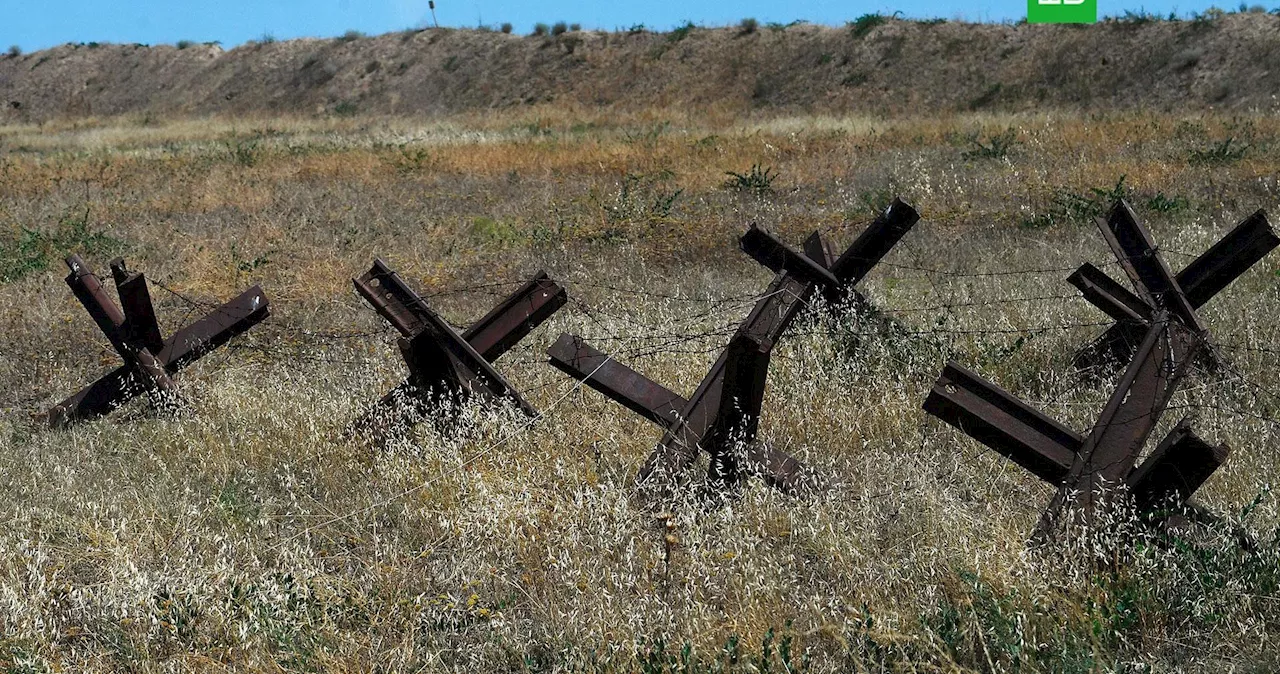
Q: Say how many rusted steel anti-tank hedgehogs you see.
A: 6